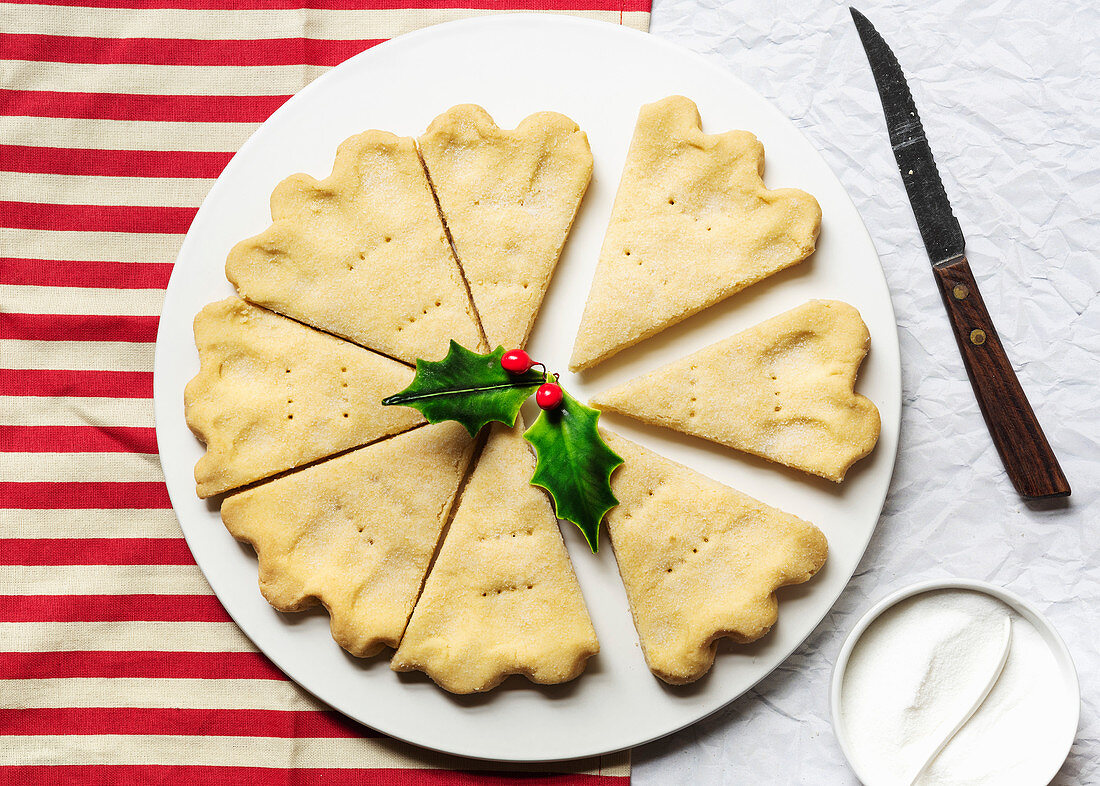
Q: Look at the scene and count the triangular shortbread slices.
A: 8